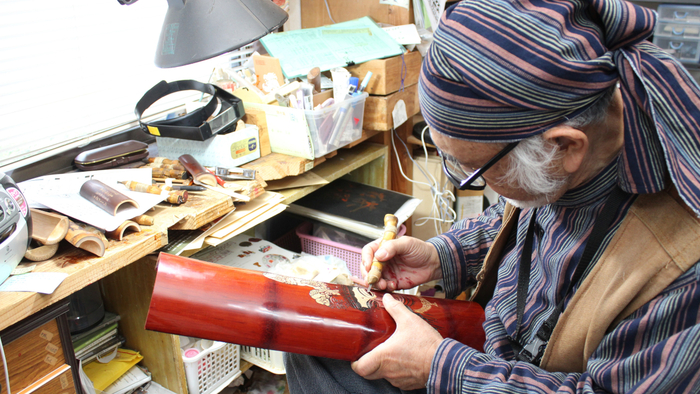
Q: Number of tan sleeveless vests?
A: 1